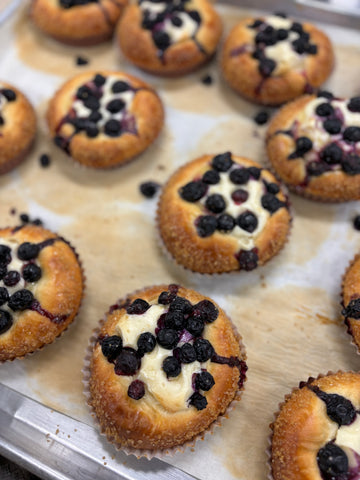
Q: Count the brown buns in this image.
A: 11